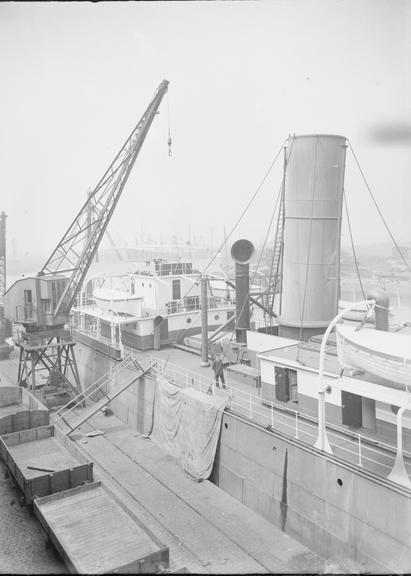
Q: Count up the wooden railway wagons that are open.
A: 3